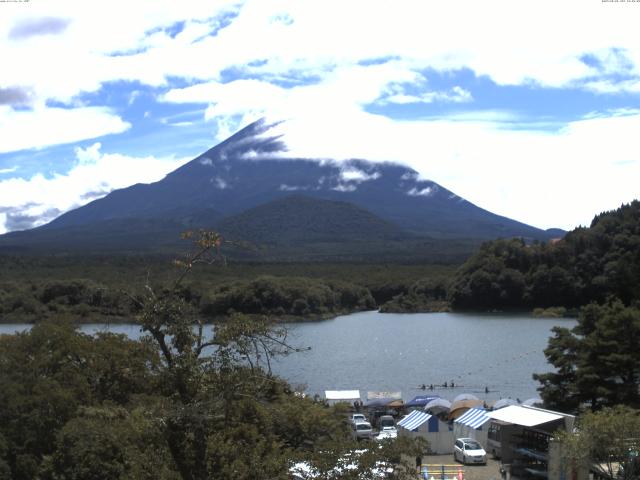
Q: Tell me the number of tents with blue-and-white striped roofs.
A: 2